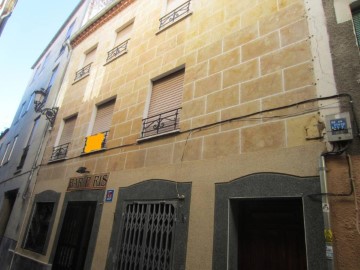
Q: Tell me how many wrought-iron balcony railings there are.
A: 6